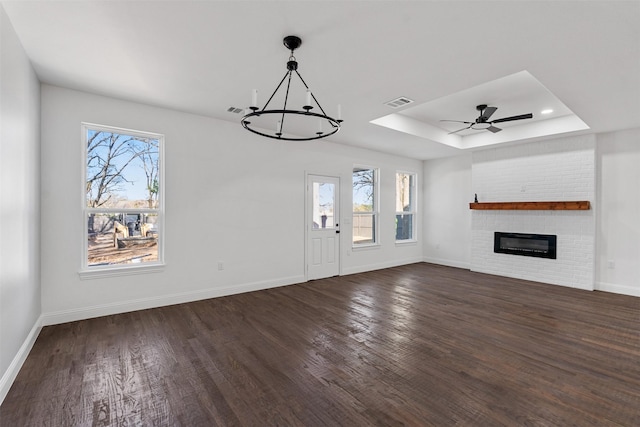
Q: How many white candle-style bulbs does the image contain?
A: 6